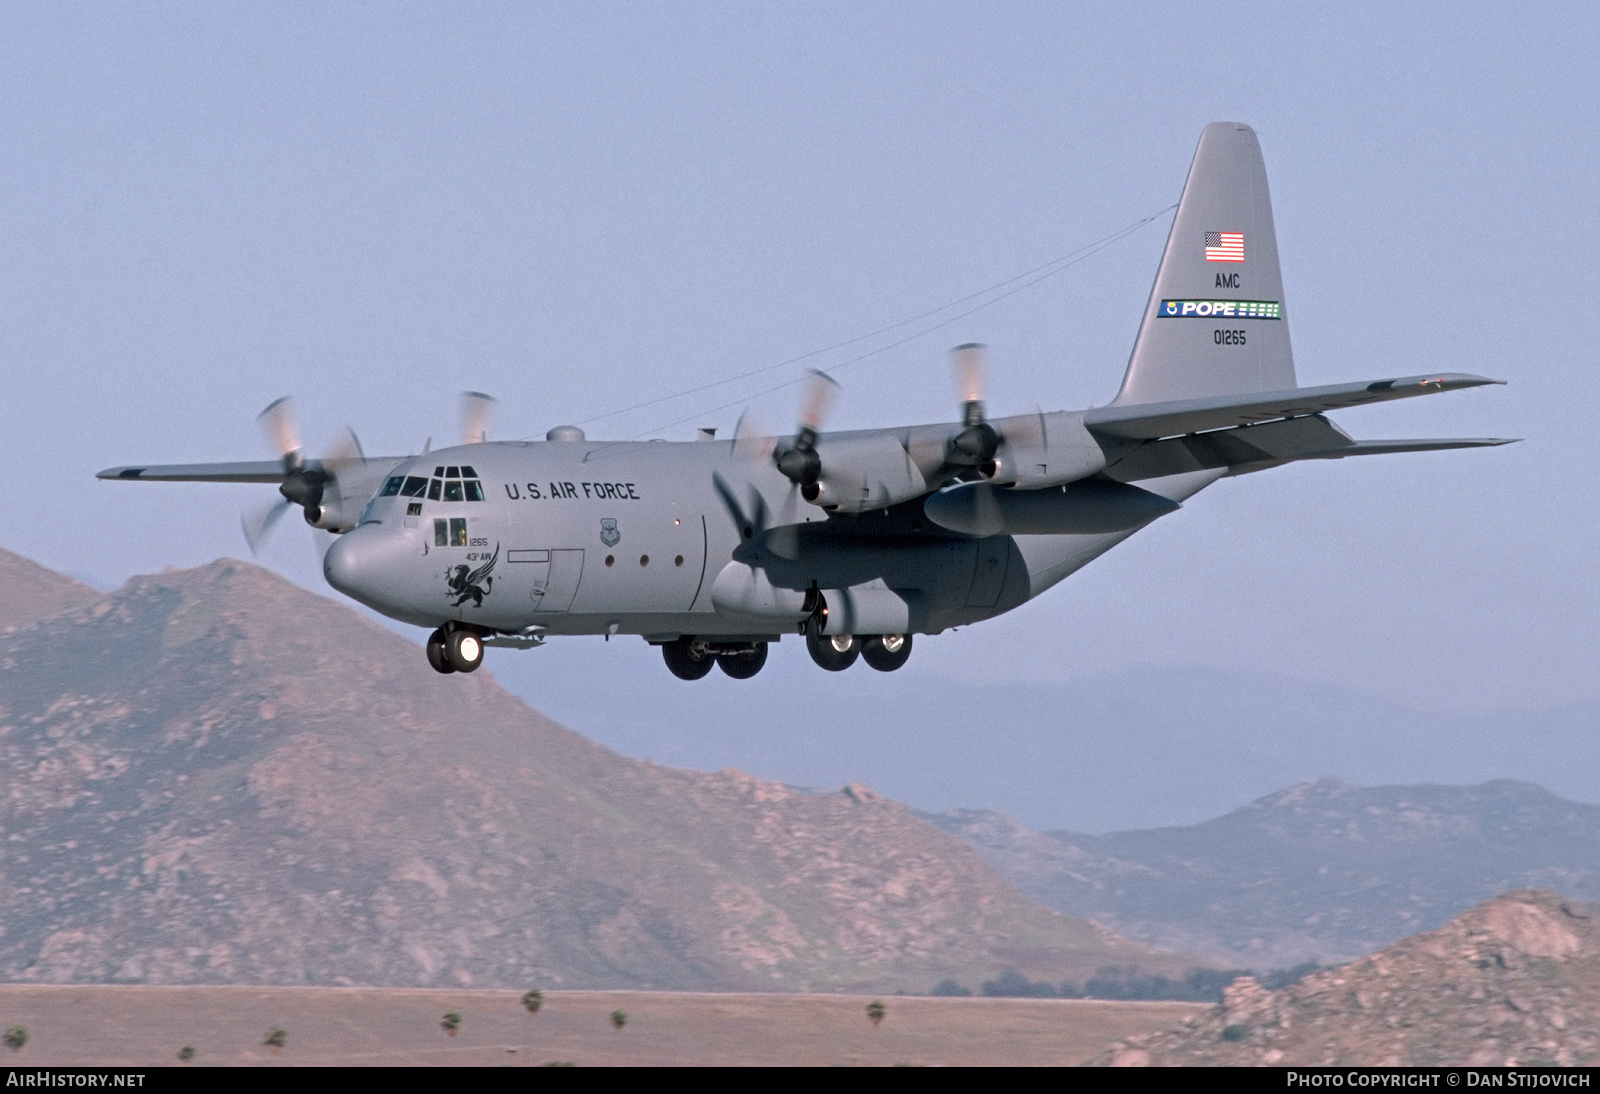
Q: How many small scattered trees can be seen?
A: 7